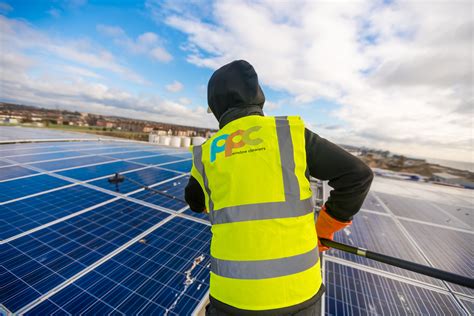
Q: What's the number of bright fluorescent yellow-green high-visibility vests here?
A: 1